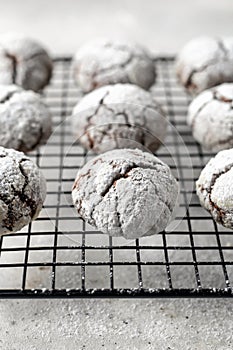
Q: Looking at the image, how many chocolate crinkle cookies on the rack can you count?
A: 9